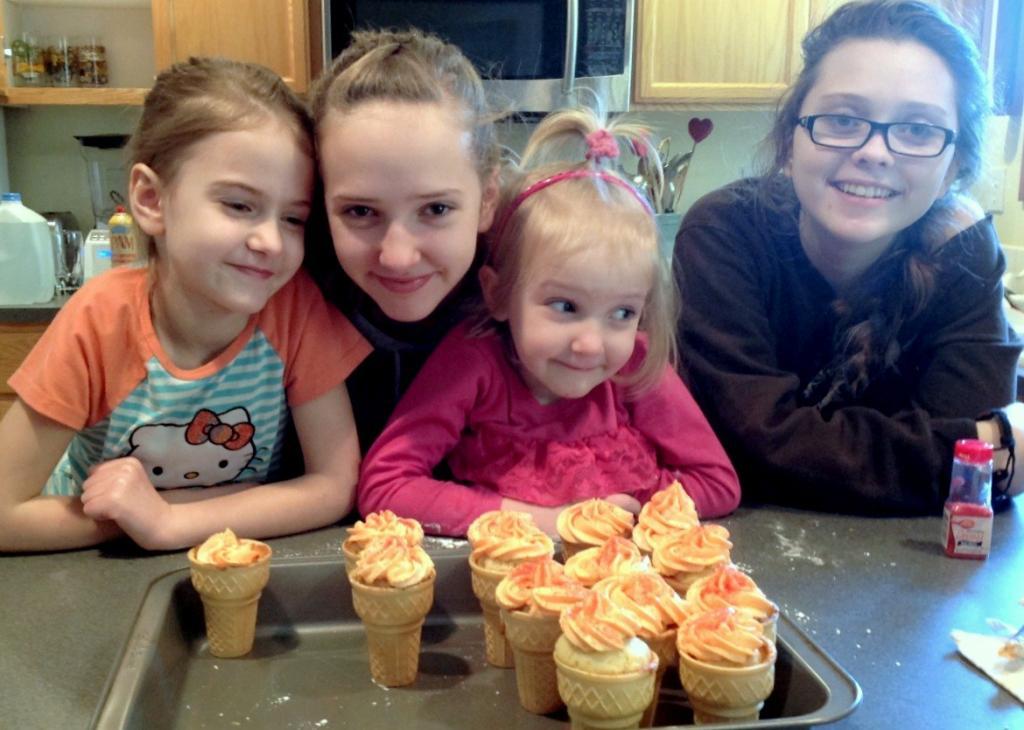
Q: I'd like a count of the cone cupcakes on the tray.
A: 13